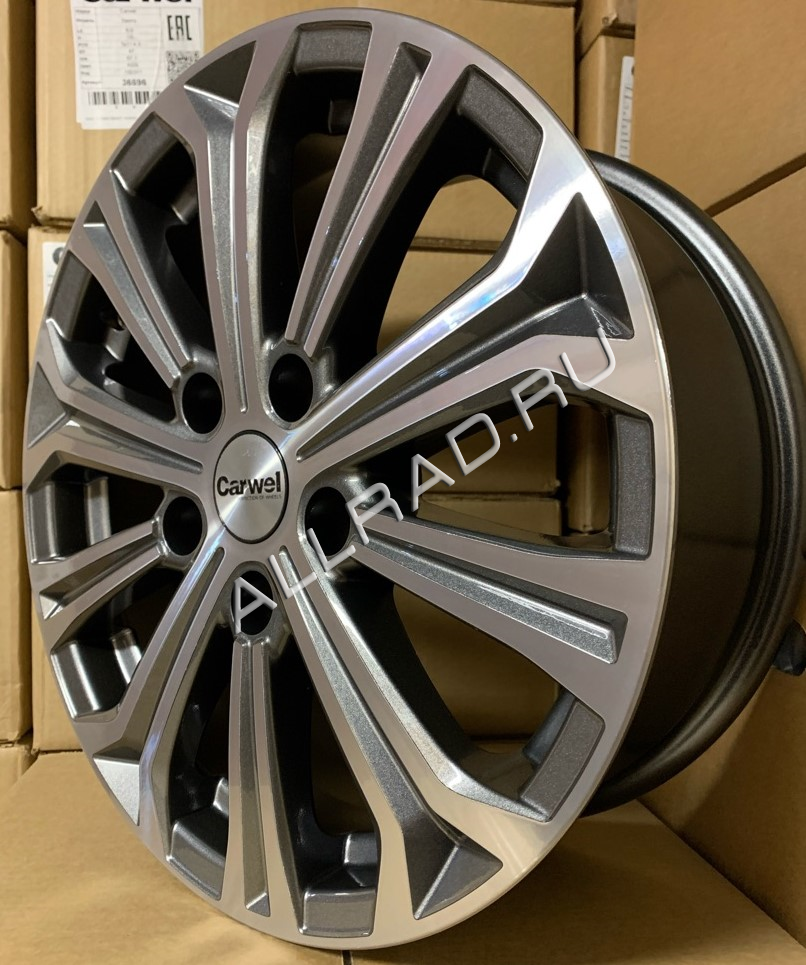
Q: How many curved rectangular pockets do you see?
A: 10